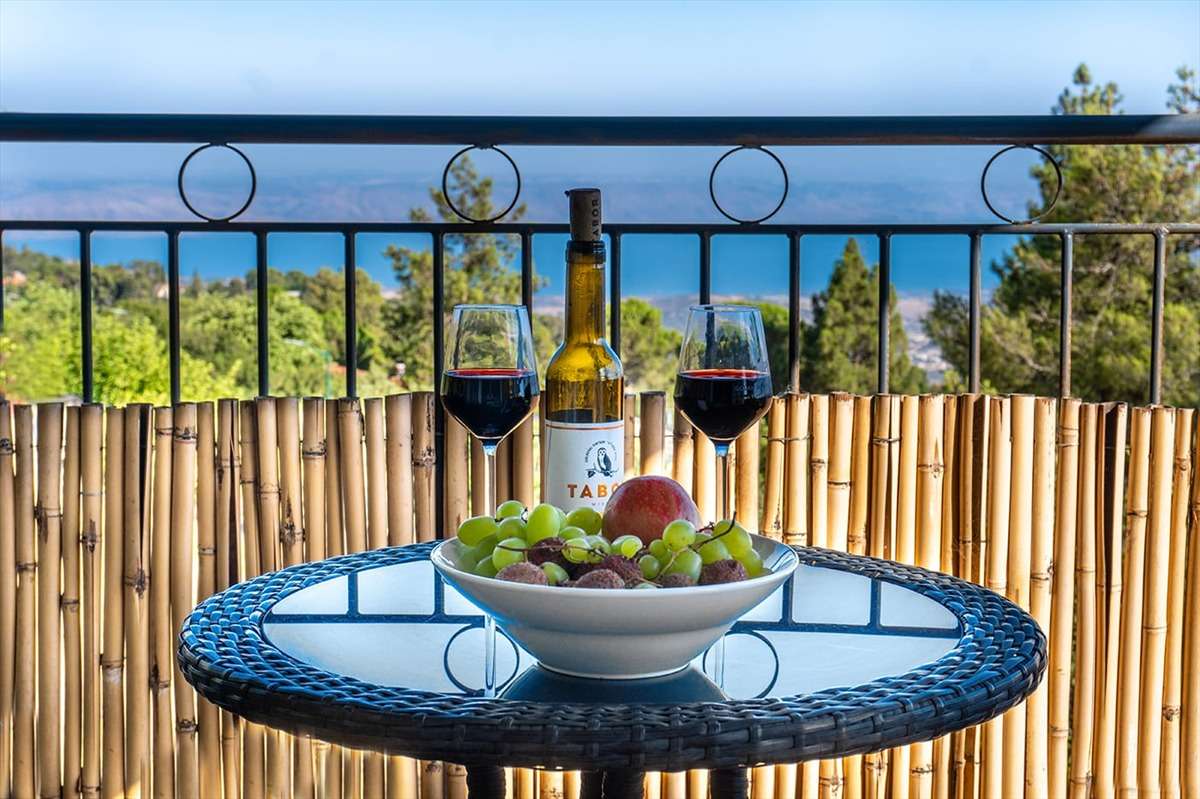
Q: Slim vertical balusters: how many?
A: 14